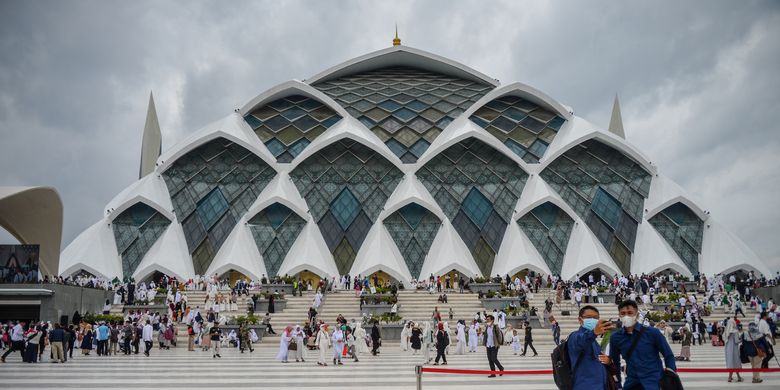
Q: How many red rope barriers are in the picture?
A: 1